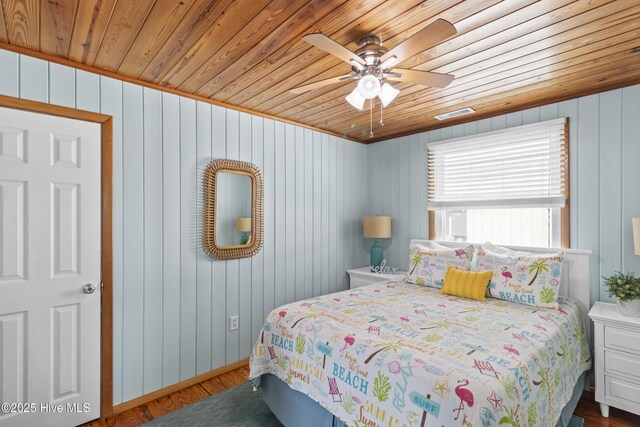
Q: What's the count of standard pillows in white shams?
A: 2